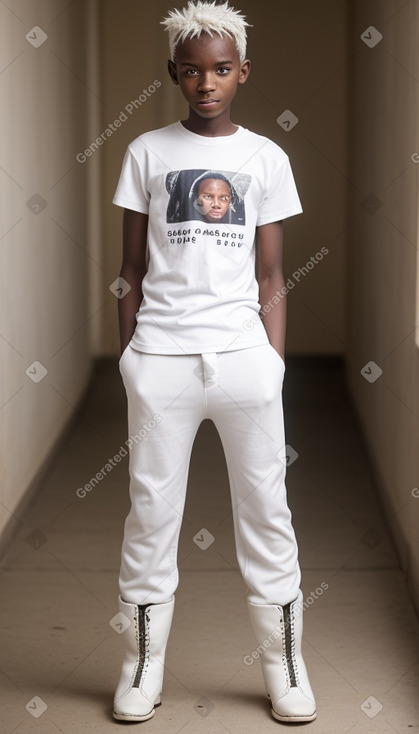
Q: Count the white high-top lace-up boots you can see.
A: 2